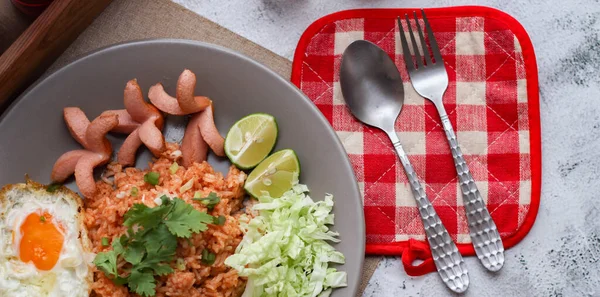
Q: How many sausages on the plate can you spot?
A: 3